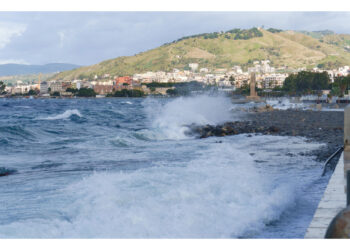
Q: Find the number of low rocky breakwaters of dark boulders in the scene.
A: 1